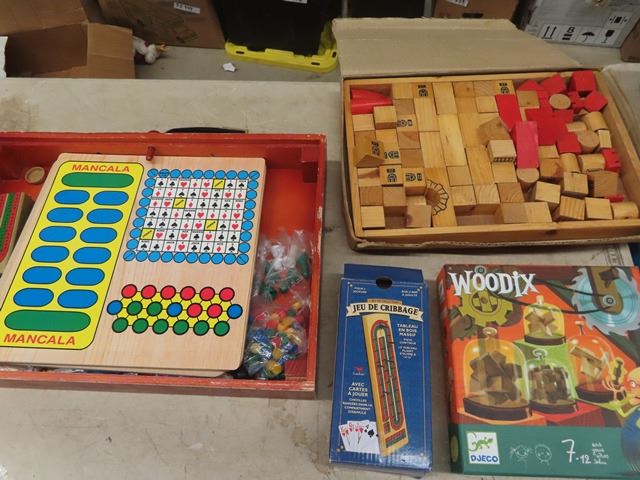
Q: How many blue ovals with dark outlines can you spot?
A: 12